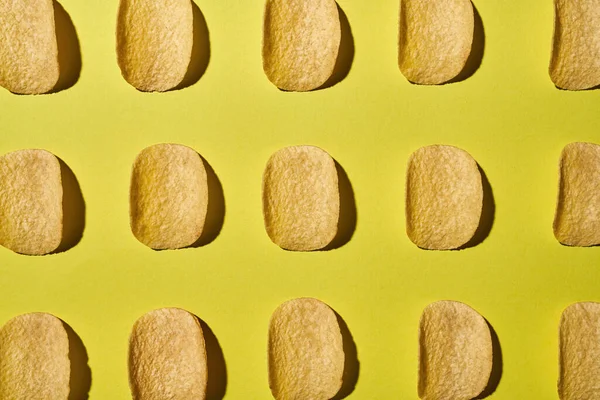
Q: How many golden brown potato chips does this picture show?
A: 15